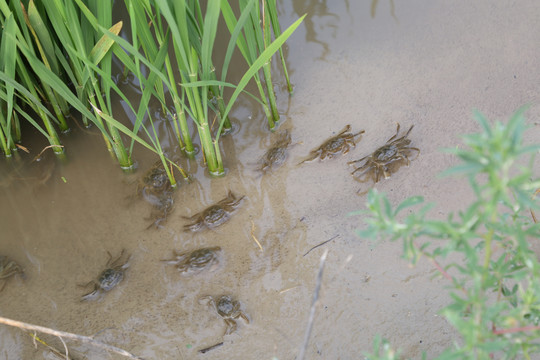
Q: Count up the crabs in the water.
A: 10